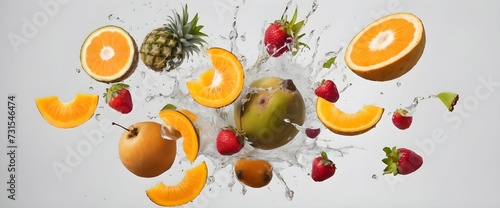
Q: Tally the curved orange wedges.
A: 5